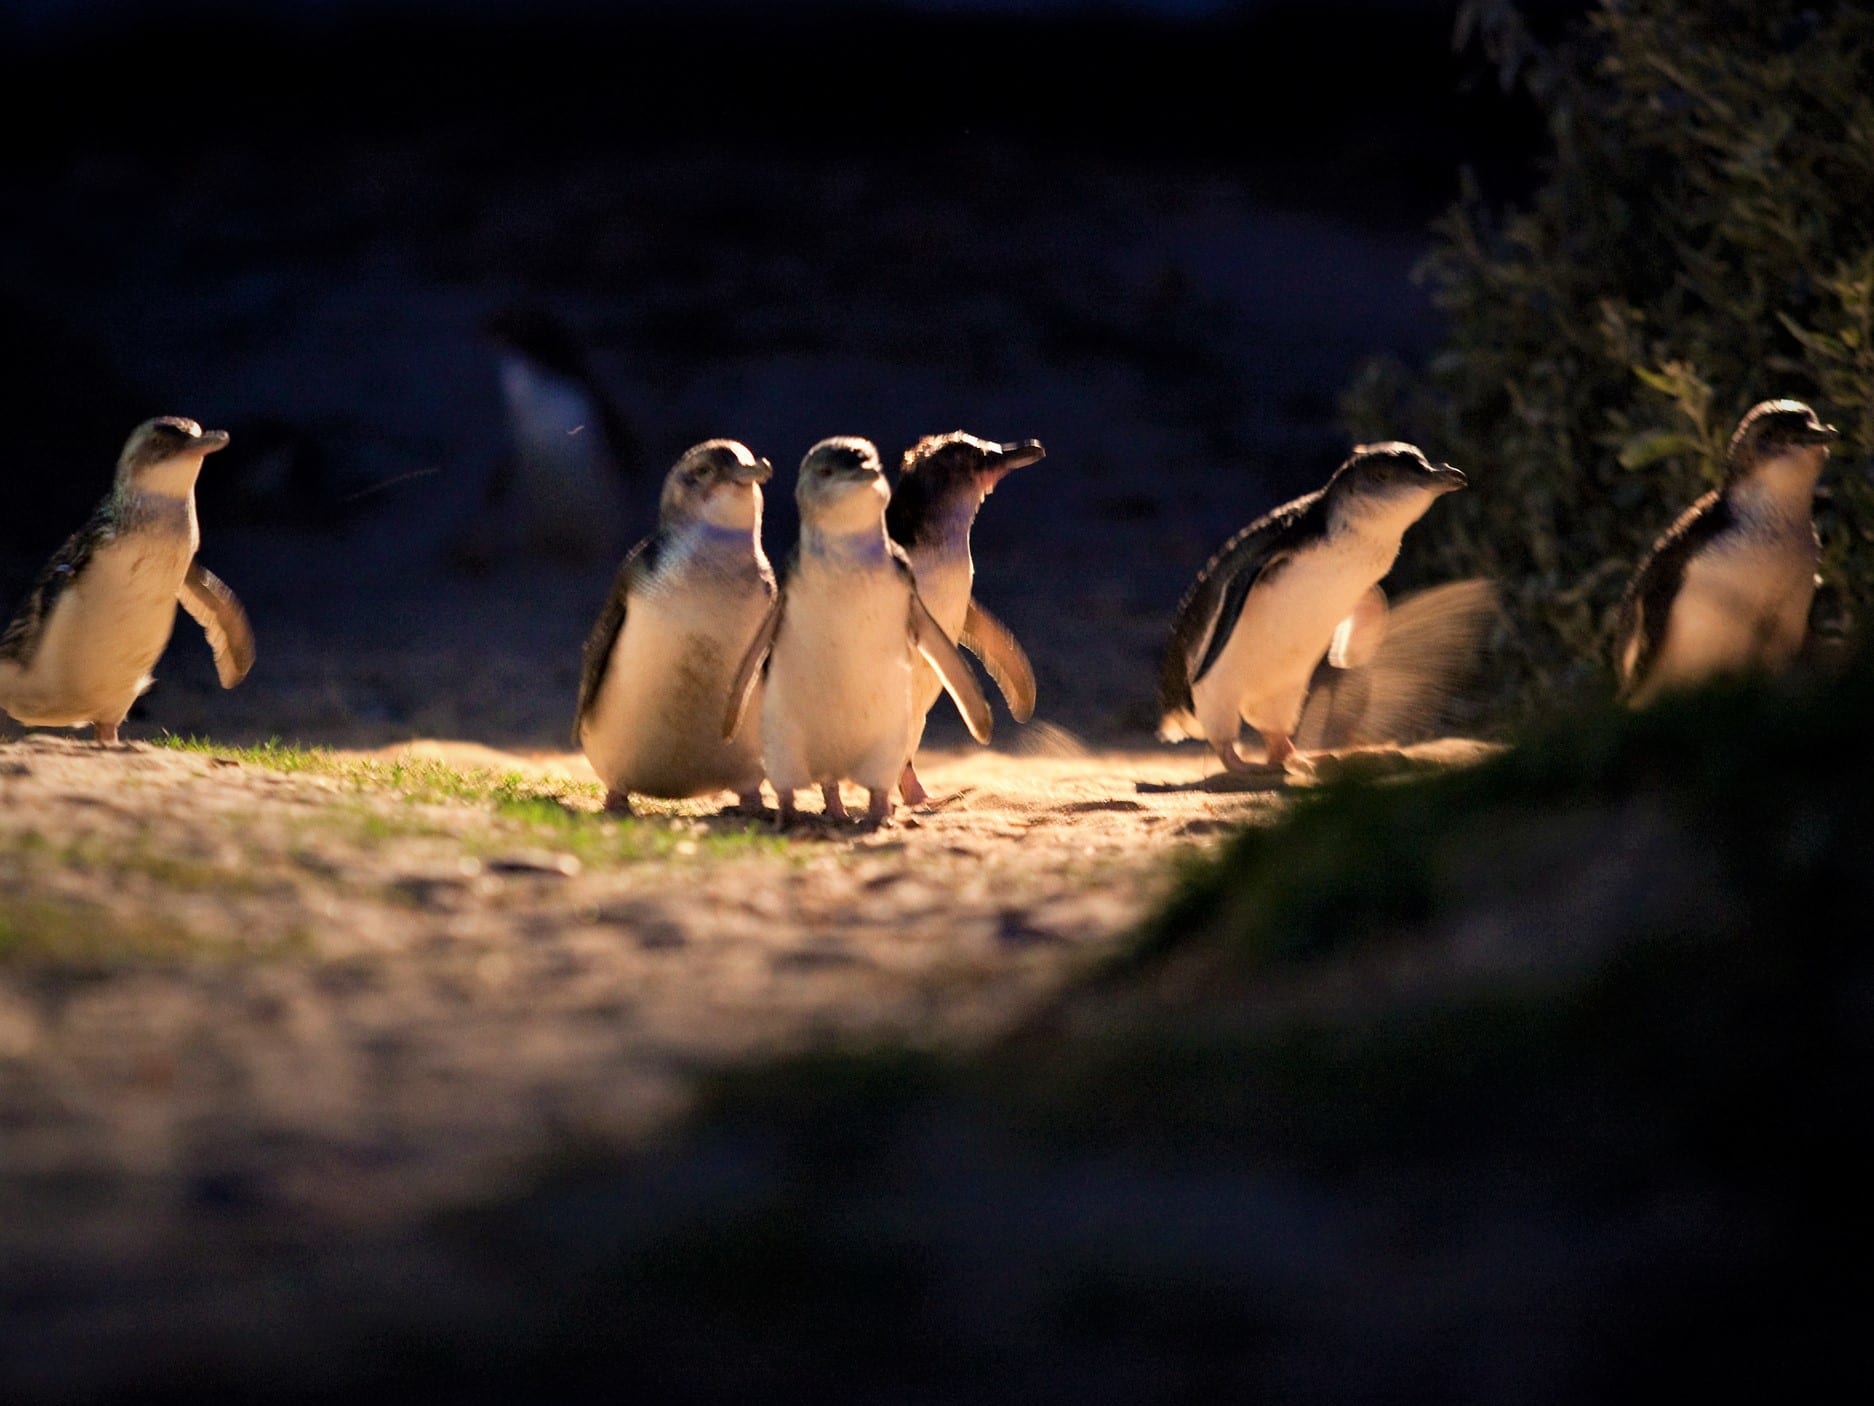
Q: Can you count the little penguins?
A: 7